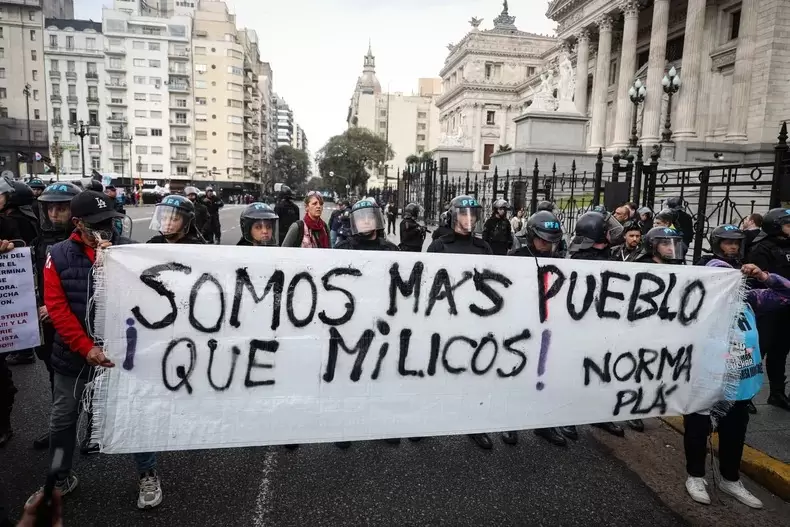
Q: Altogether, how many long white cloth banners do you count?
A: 1